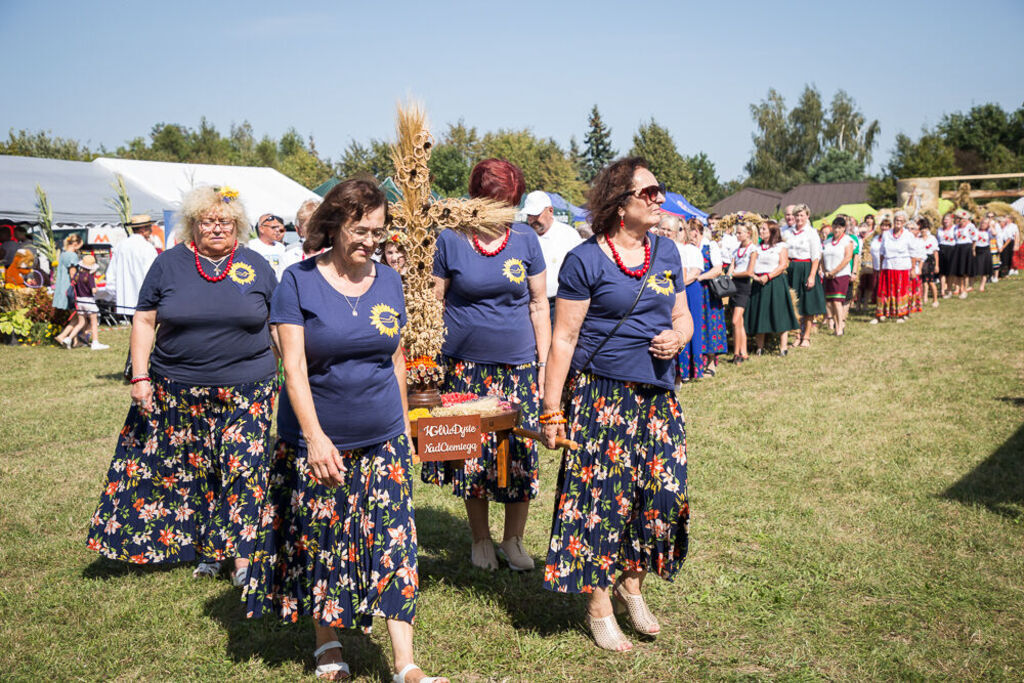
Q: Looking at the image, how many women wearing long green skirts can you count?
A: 2